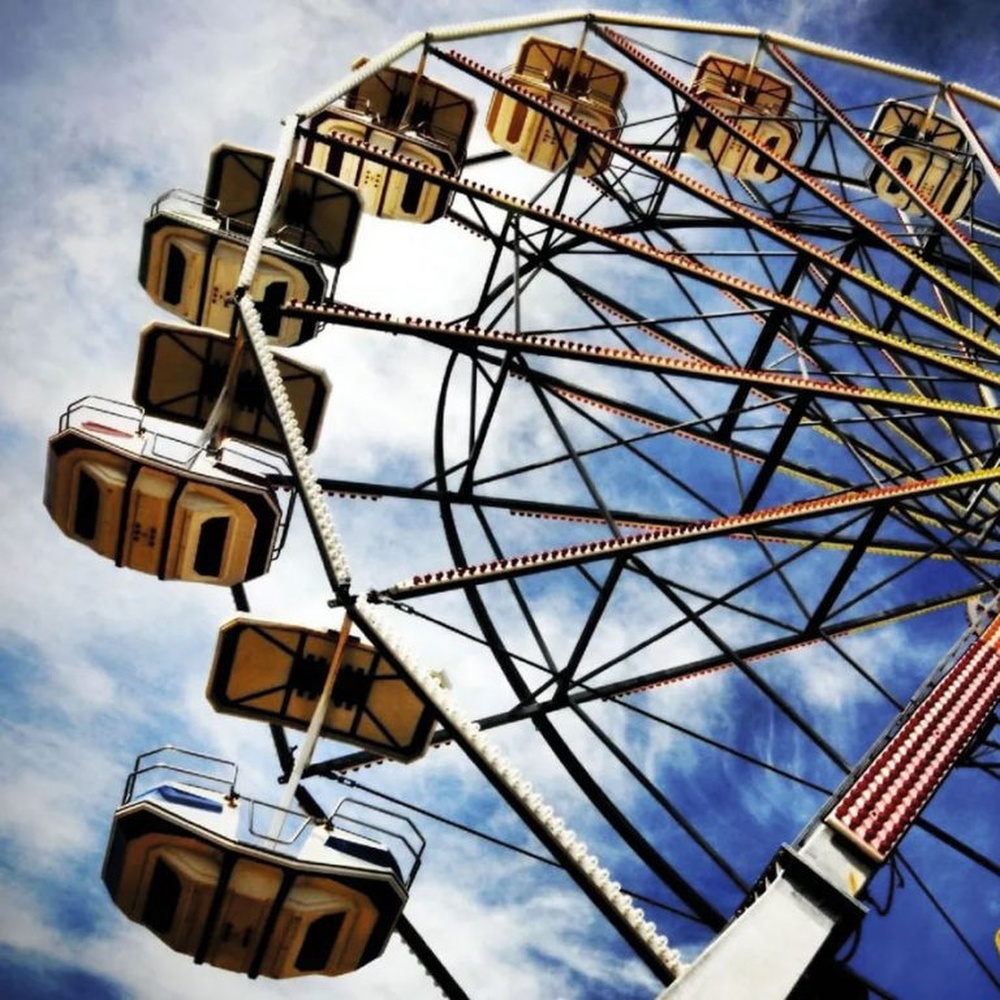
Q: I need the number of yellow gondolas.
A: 7